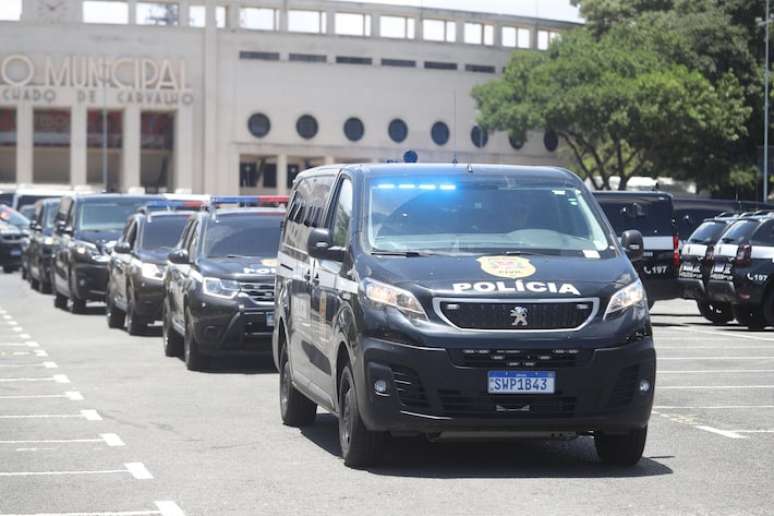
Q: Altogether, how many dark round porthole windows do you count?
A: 8